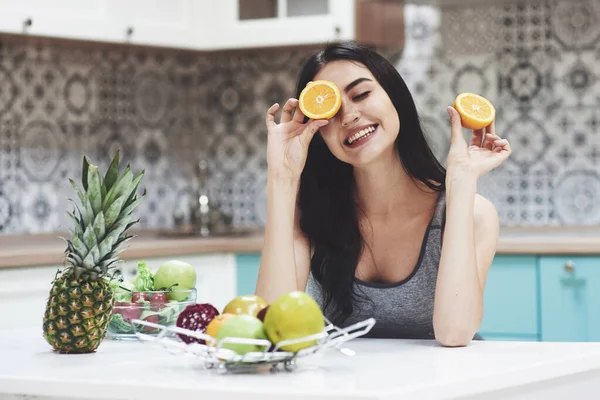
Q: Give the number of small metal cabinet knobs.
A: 4